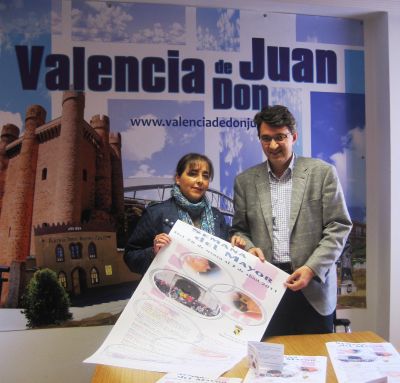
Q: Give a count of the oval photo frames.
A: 3